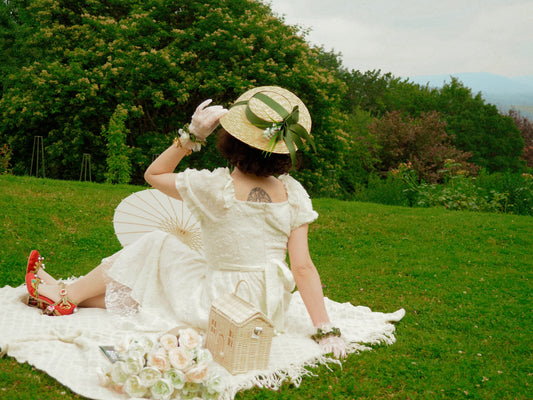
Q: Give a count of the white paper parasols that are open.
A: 1